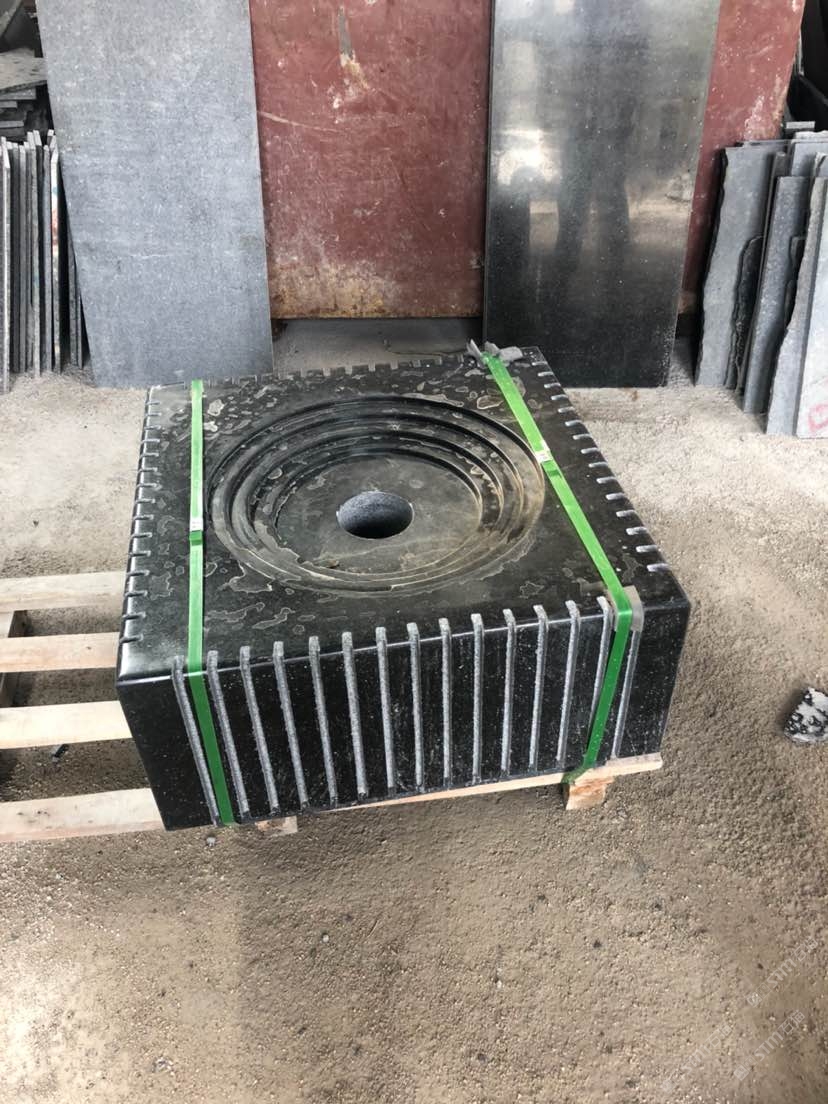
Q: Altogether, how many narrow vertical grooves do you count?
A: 15